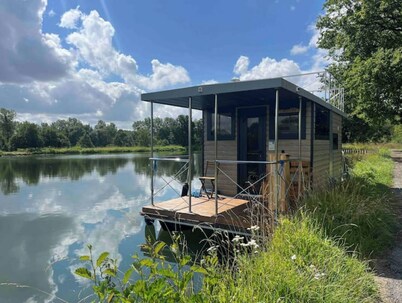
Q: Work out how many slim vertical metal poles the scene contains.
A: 5